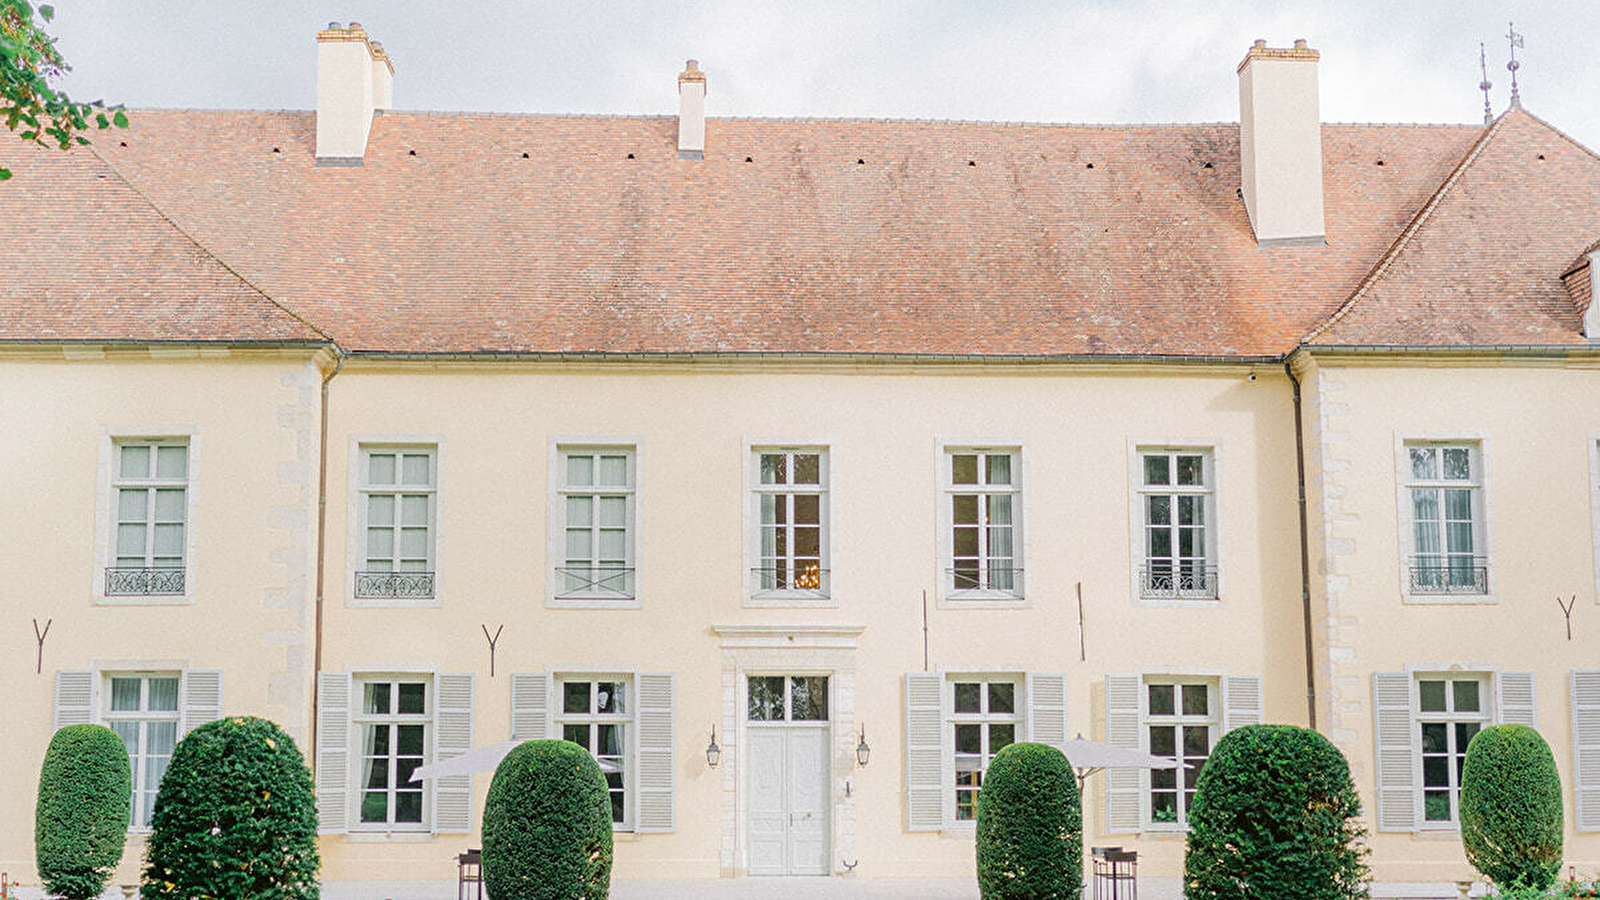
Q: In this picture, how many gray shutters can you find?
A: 13